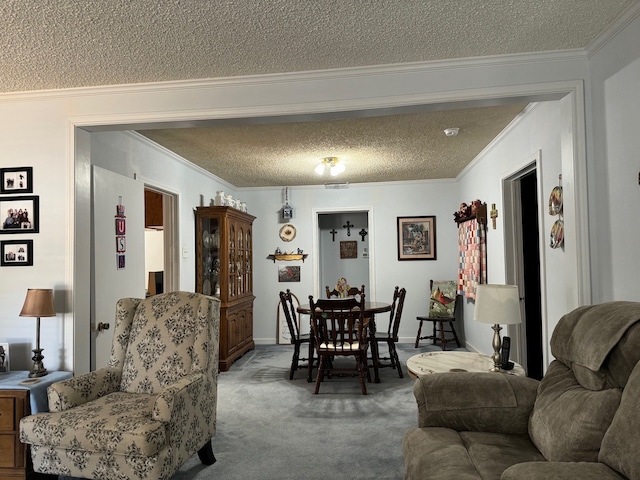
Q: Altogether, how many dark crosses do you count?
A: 3